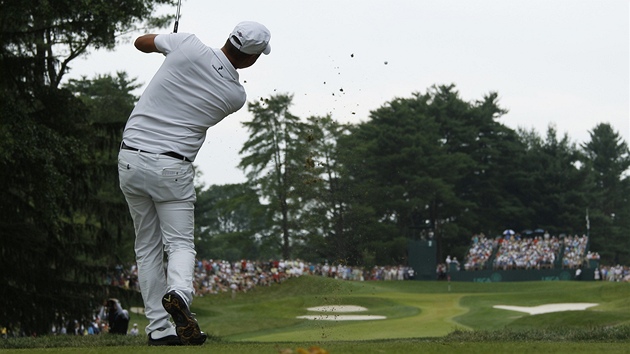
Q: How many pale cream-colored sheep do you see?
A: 0